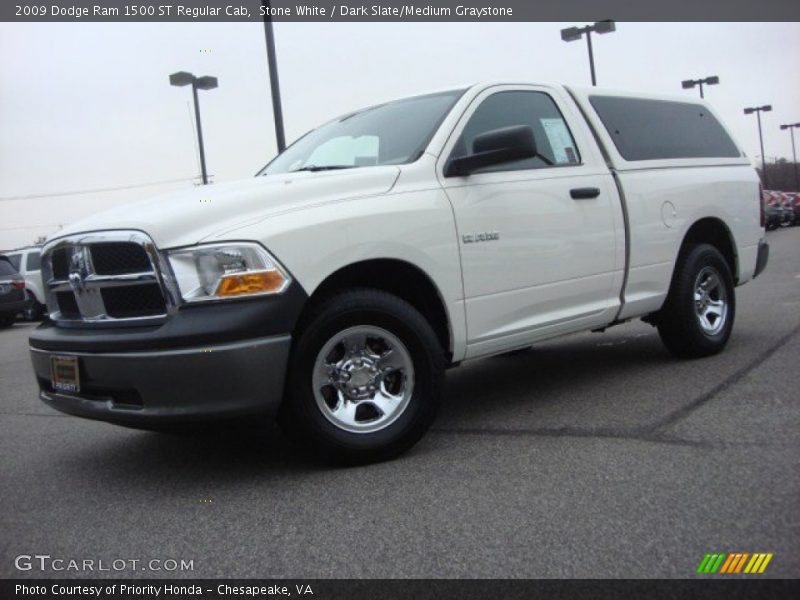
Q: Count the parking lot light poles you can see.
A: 6